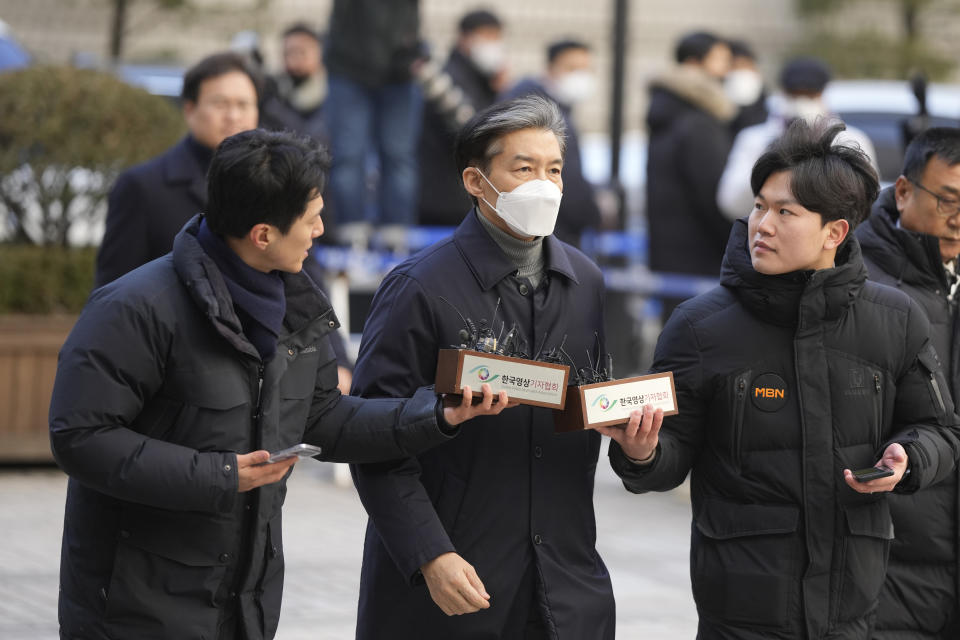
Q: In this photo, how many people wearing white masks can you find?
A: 5